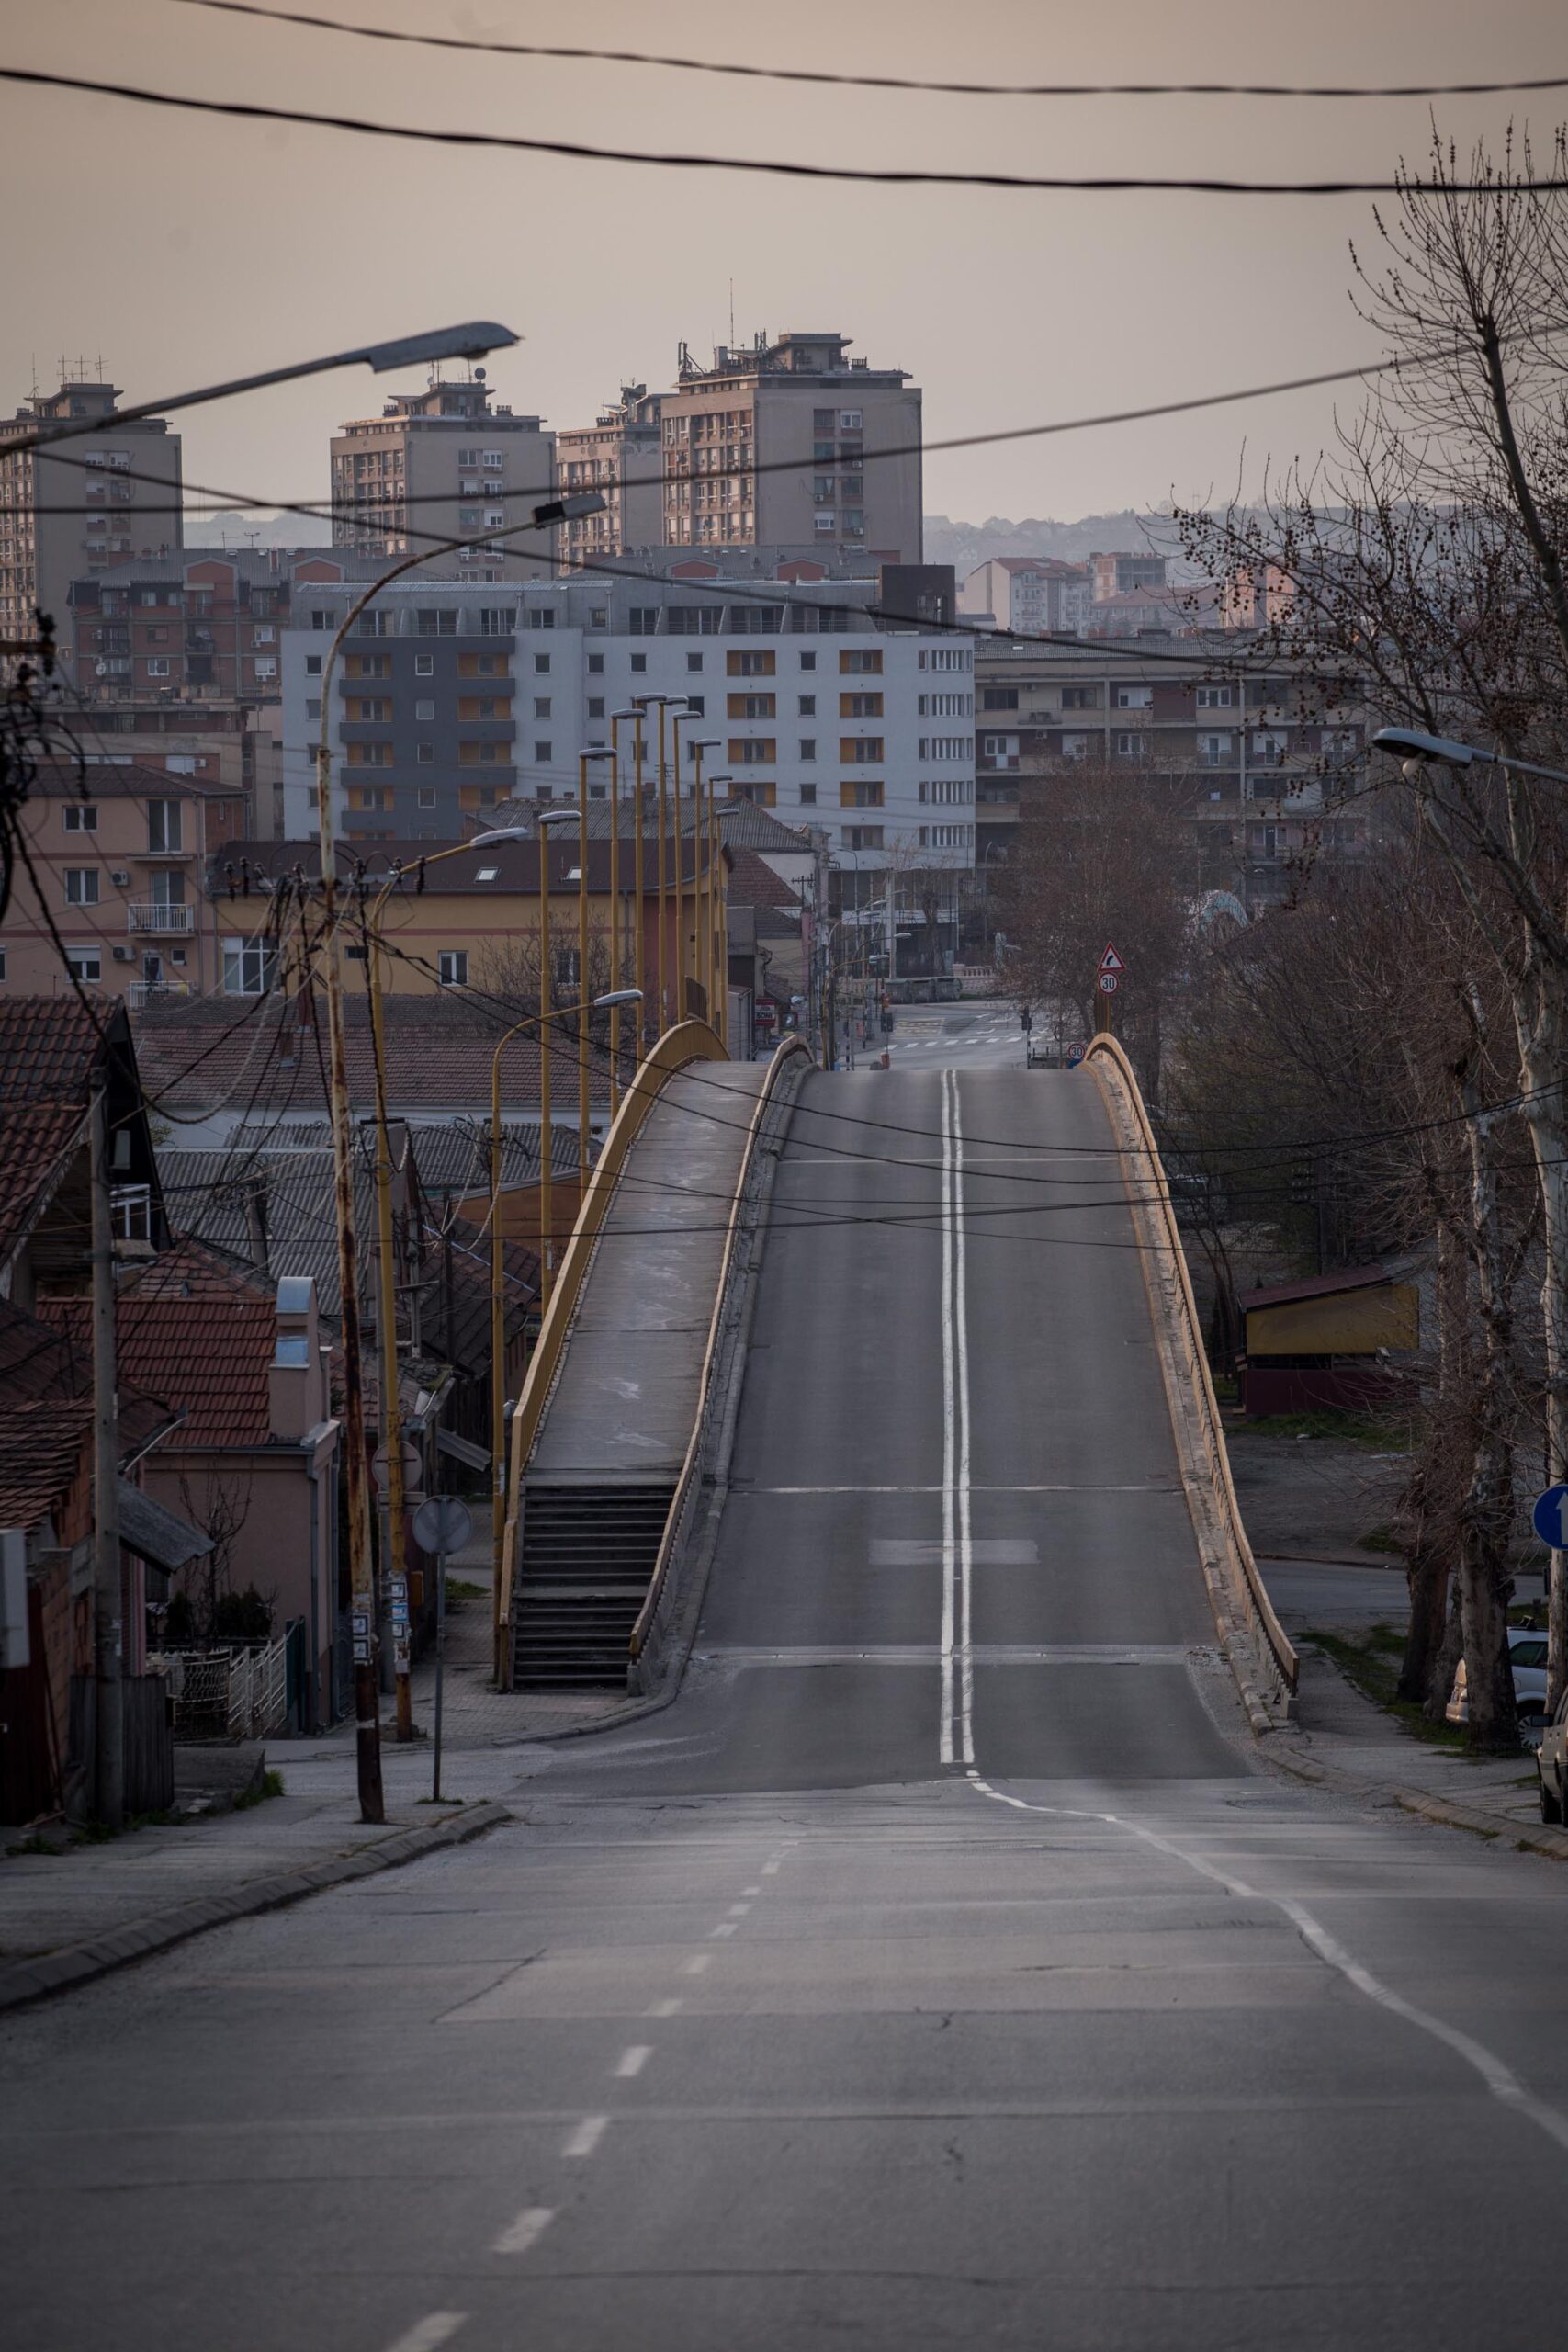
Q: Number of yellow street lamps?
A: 11